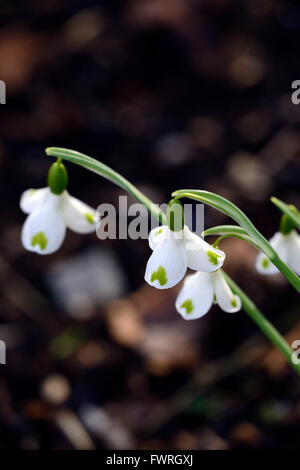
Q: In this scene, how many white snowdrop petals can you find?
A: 10